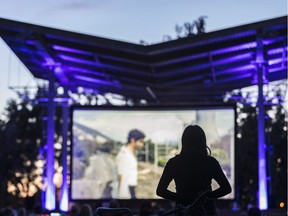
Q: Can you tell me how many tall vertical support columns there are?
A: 3